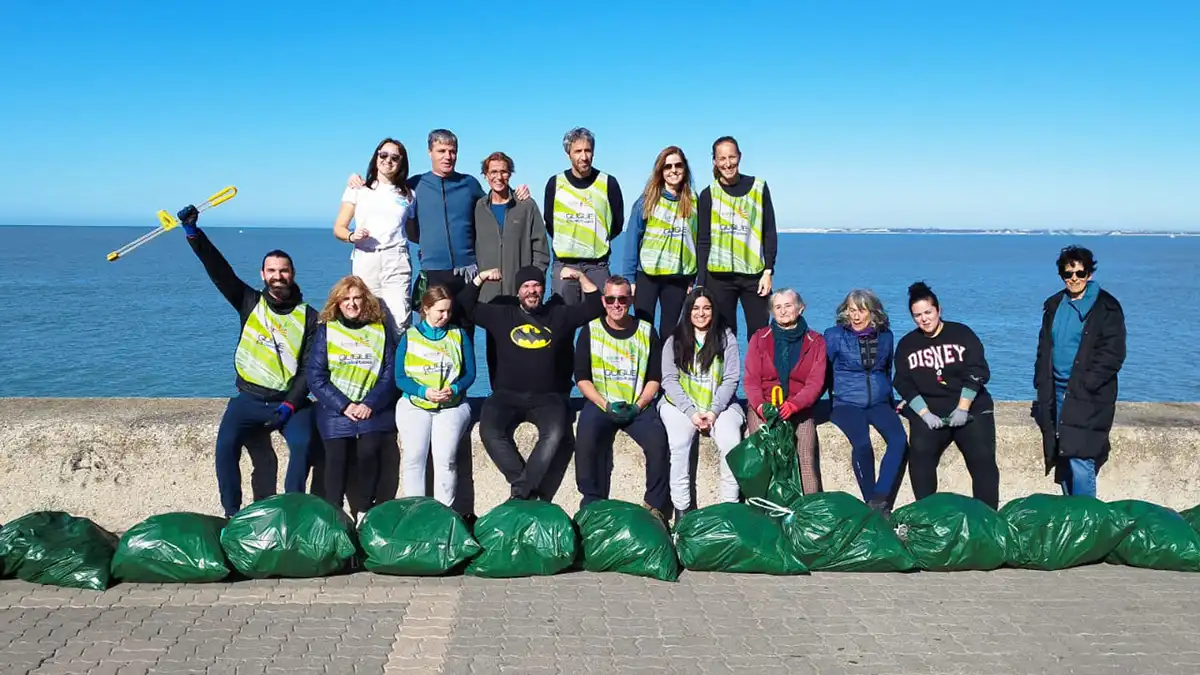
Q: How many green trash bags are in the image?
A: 13